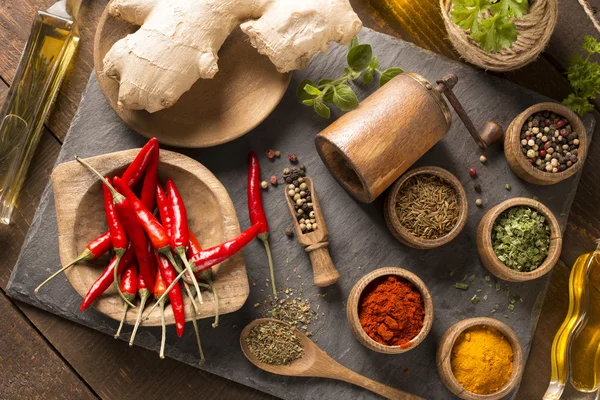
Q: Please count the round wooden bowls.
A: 5